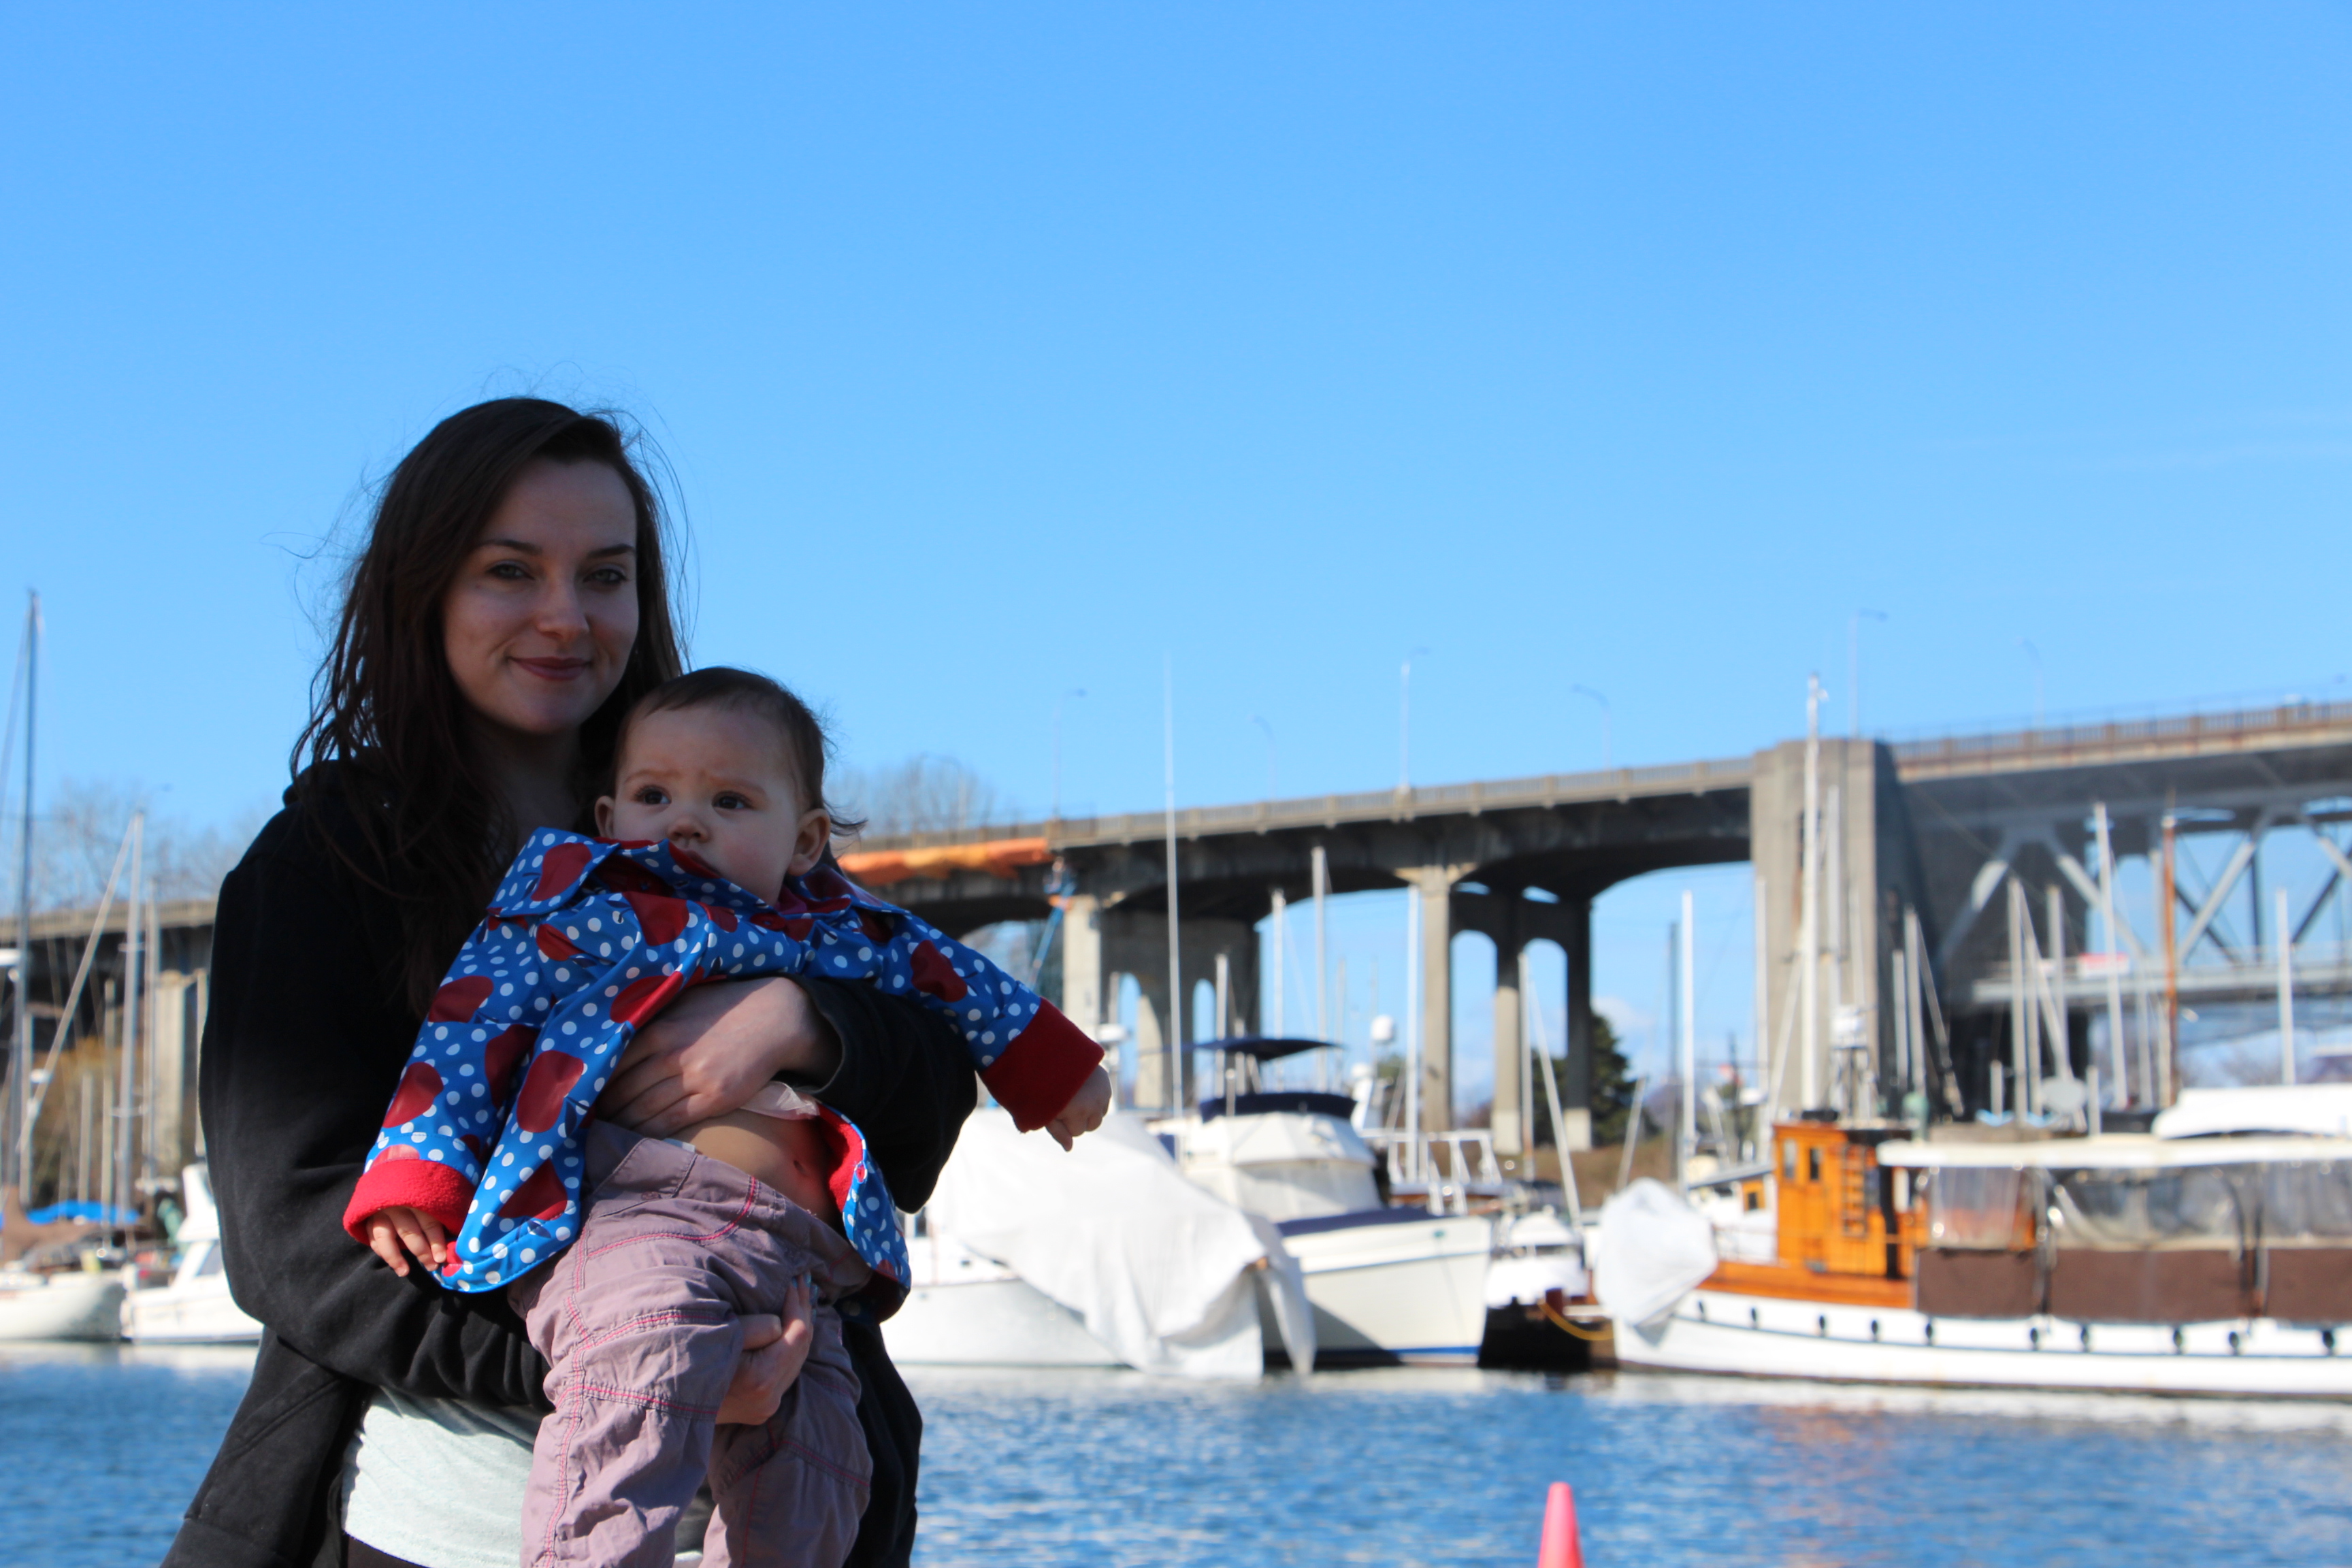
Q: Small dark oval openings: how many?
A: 10